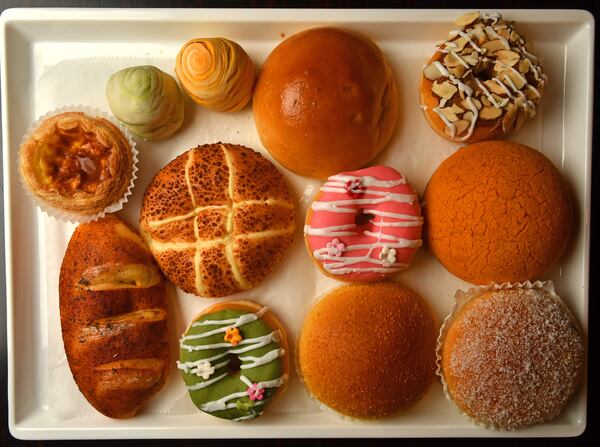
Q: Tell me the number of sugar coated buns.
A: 1